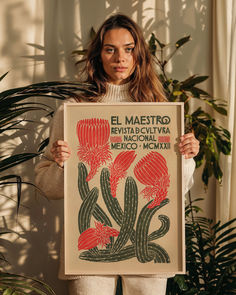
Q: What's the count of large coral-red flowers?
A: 4